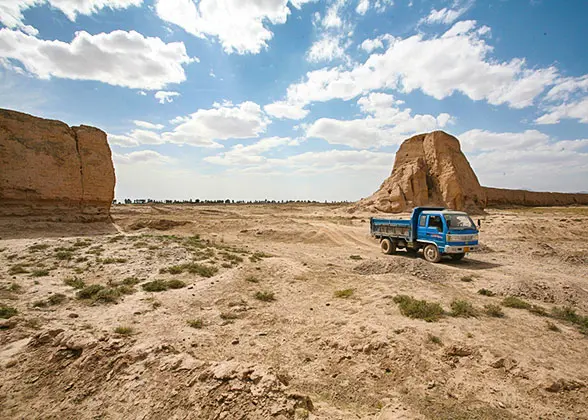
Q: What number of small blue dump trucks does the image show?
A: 1